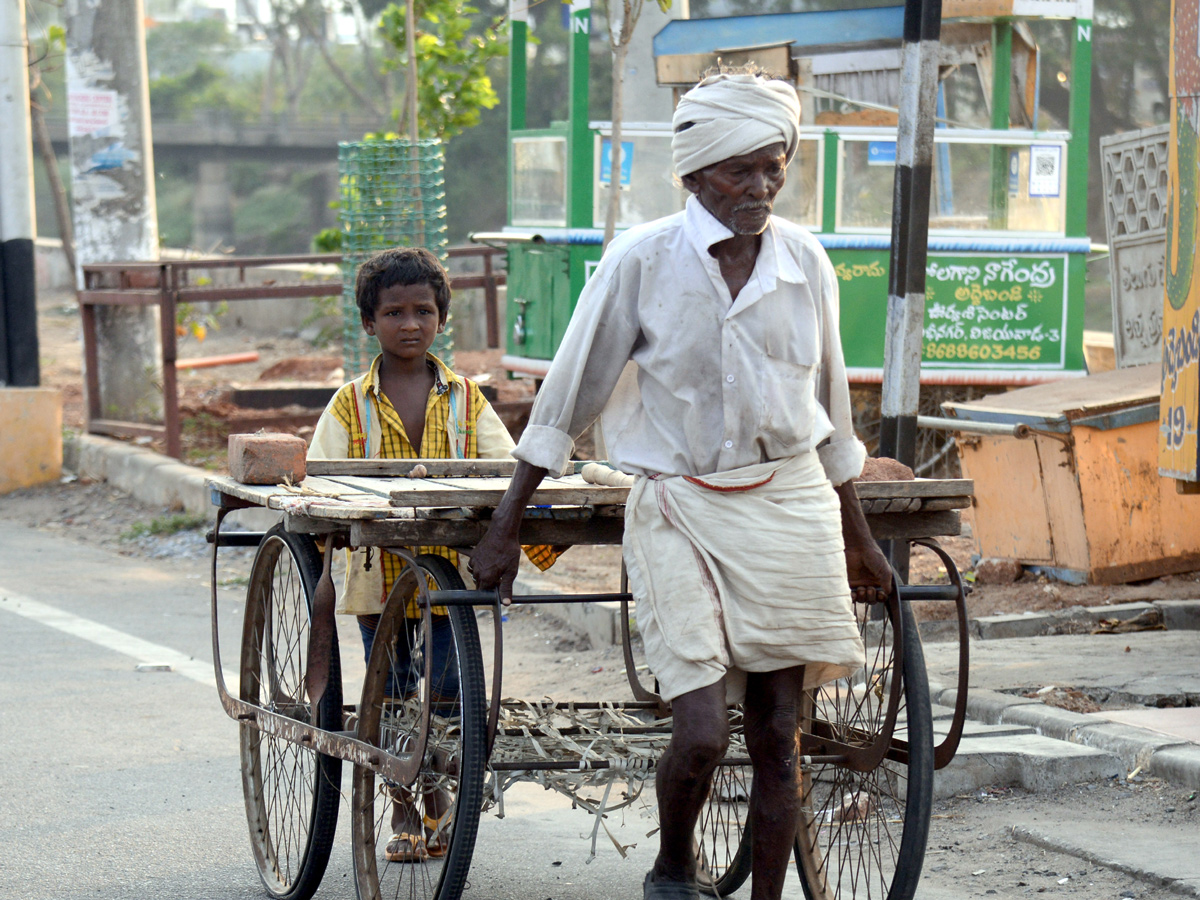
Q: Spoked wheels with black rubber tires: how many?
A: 4